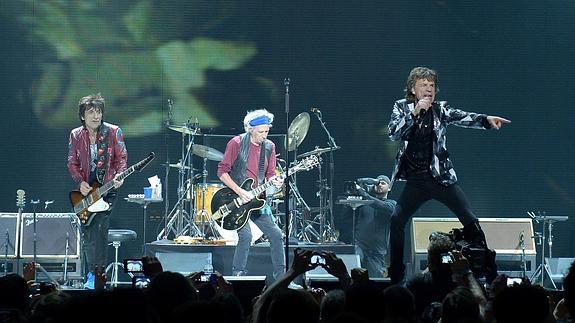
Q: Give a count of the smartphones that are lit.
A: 6